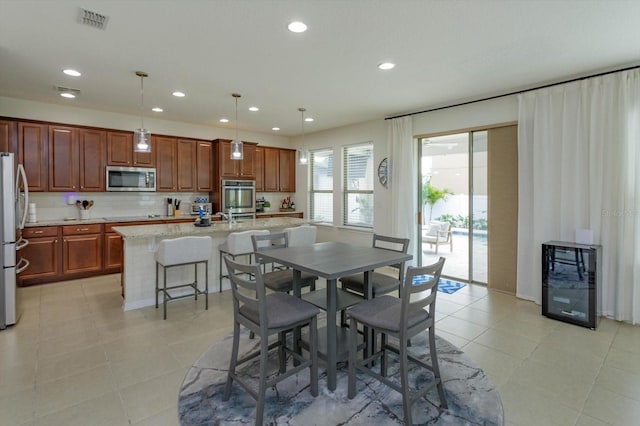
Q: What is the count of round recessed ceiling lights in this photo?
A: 10